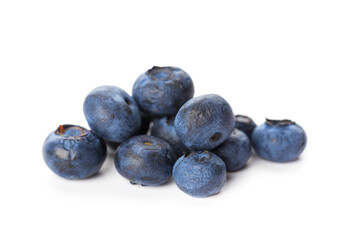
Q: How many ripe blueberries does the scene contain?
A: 10